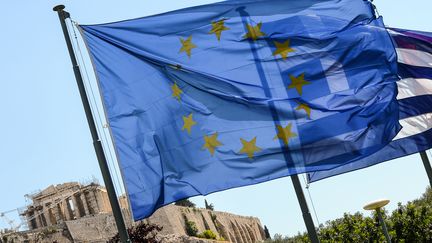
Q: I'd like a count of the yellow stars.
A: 11